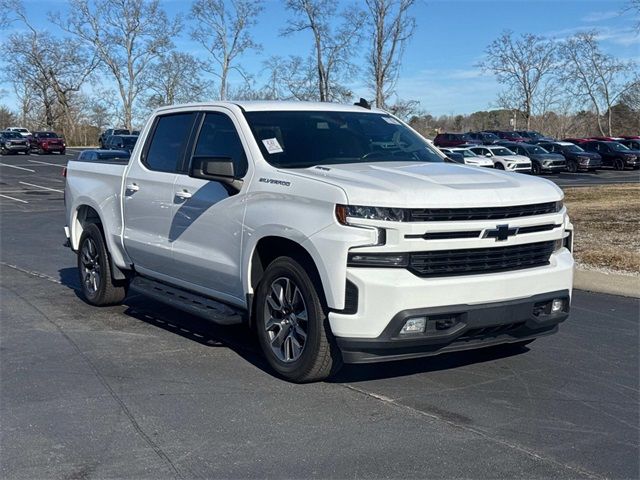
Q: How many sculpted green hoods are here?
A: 0